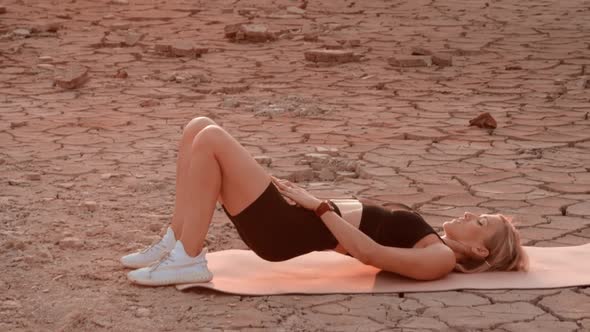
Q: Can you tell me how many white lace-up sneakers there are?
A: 2